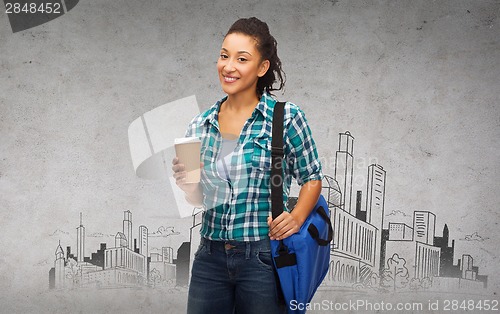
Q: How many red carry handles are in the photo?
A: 0